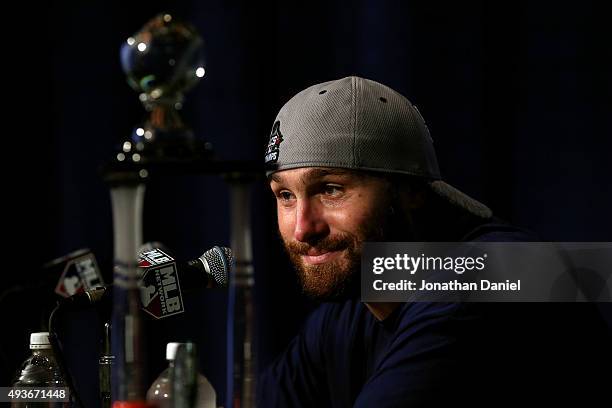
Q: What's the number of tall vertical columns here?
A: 2